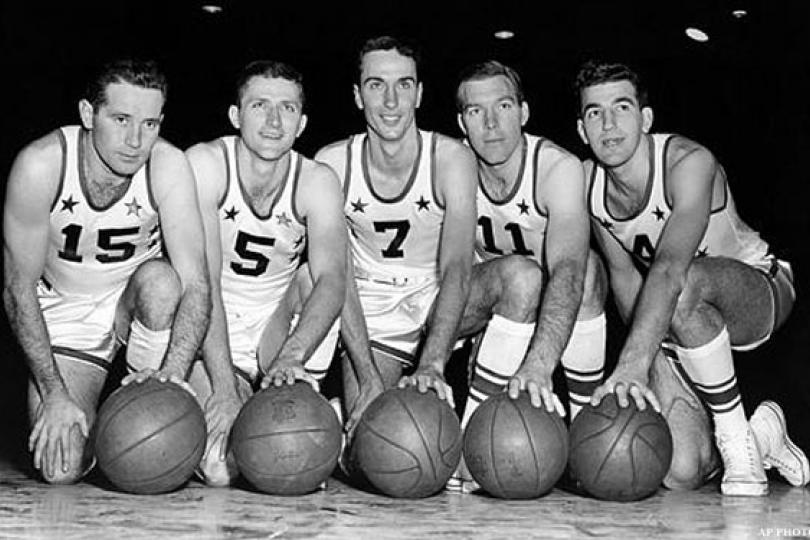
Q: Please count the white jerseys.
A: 5